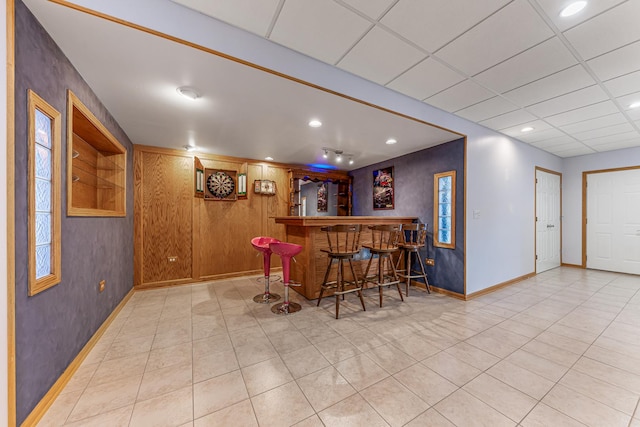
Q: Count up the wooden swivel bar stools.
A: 3